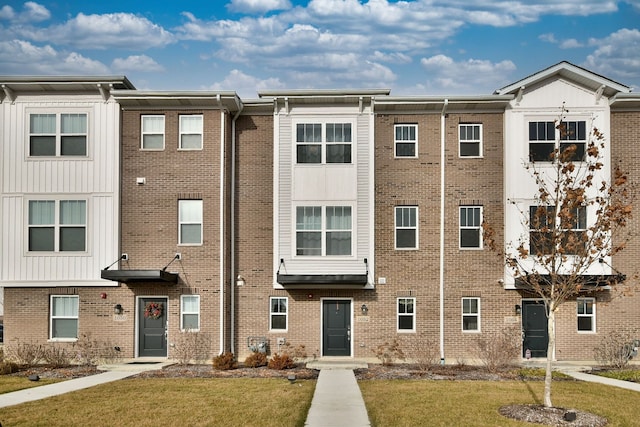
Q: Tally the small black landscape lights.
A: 3